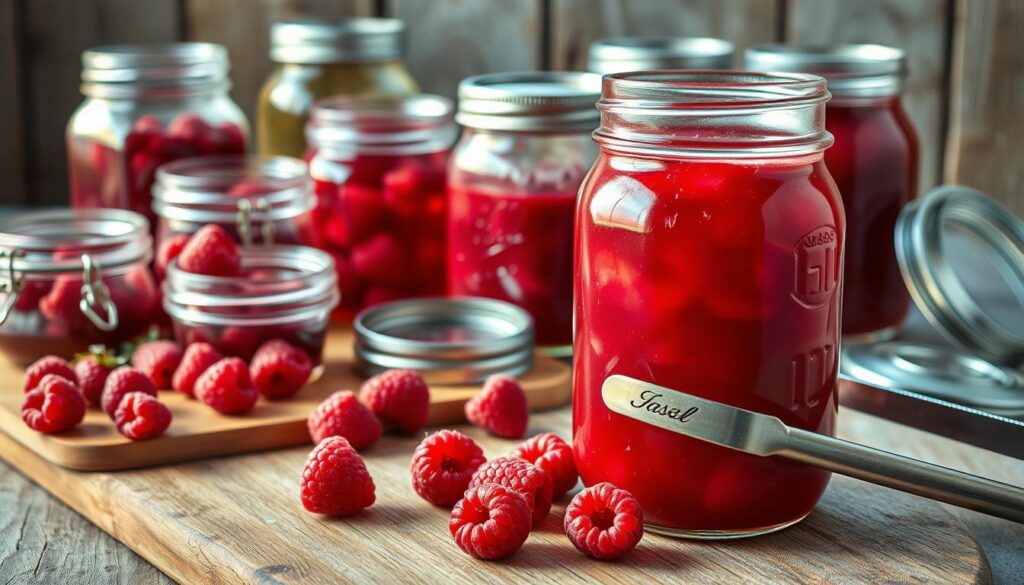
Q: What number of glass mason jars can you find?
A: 10